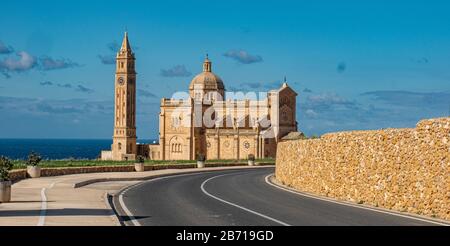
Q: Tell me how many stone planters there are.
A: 5